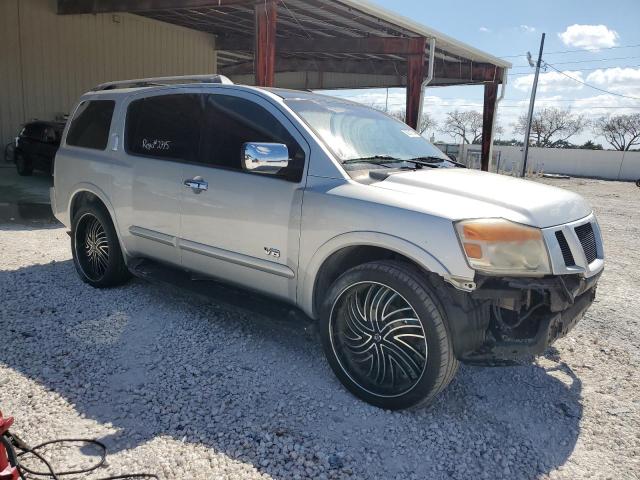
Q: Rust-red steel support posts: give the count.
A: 3